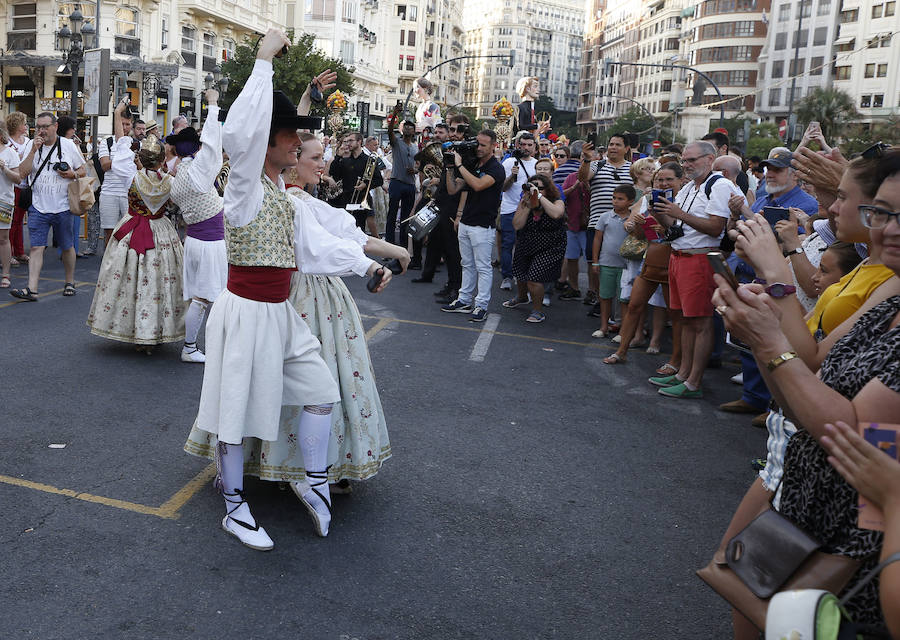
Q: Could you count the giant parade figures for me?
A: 2